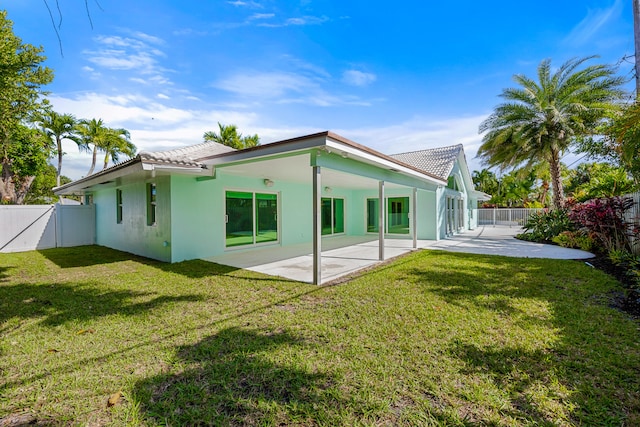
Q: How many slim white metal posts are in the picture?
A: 3